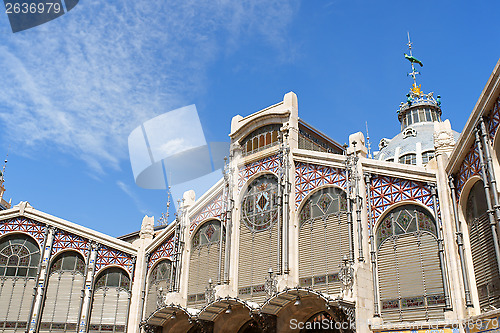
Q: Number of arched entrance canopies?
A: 3